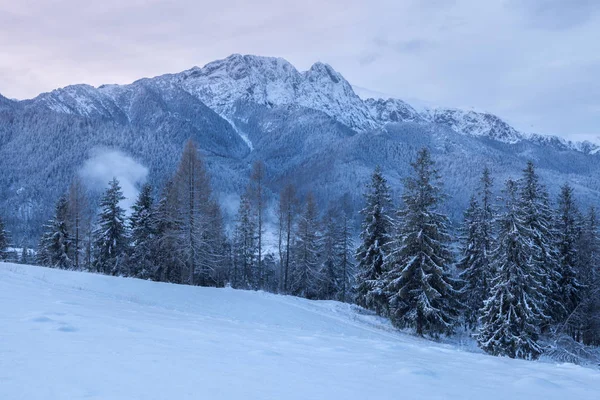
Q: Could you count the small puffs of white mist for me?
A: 1